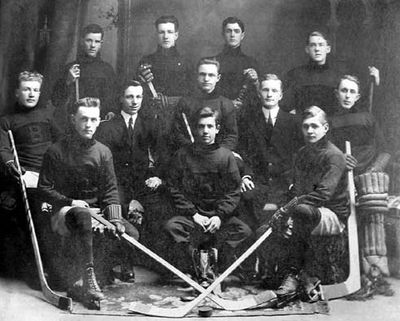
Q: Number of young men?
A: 12